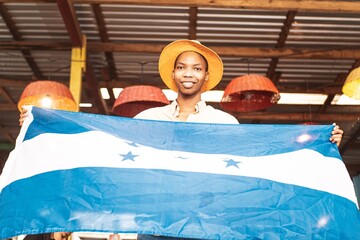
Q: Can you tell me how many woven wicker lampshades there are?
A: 4